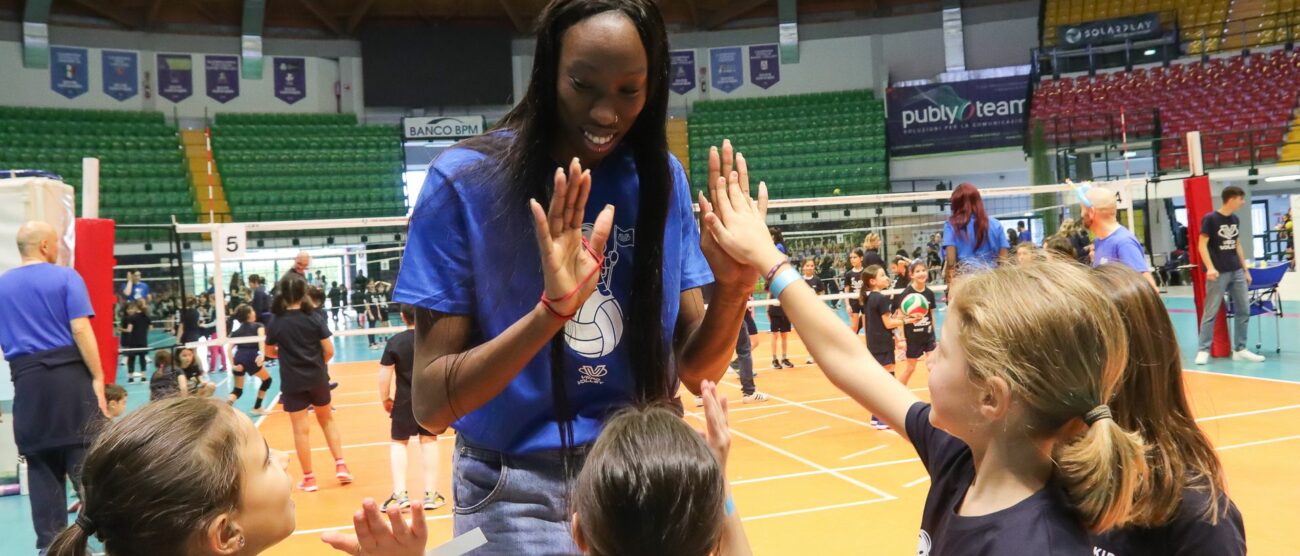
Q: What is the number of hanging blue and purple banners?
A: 8